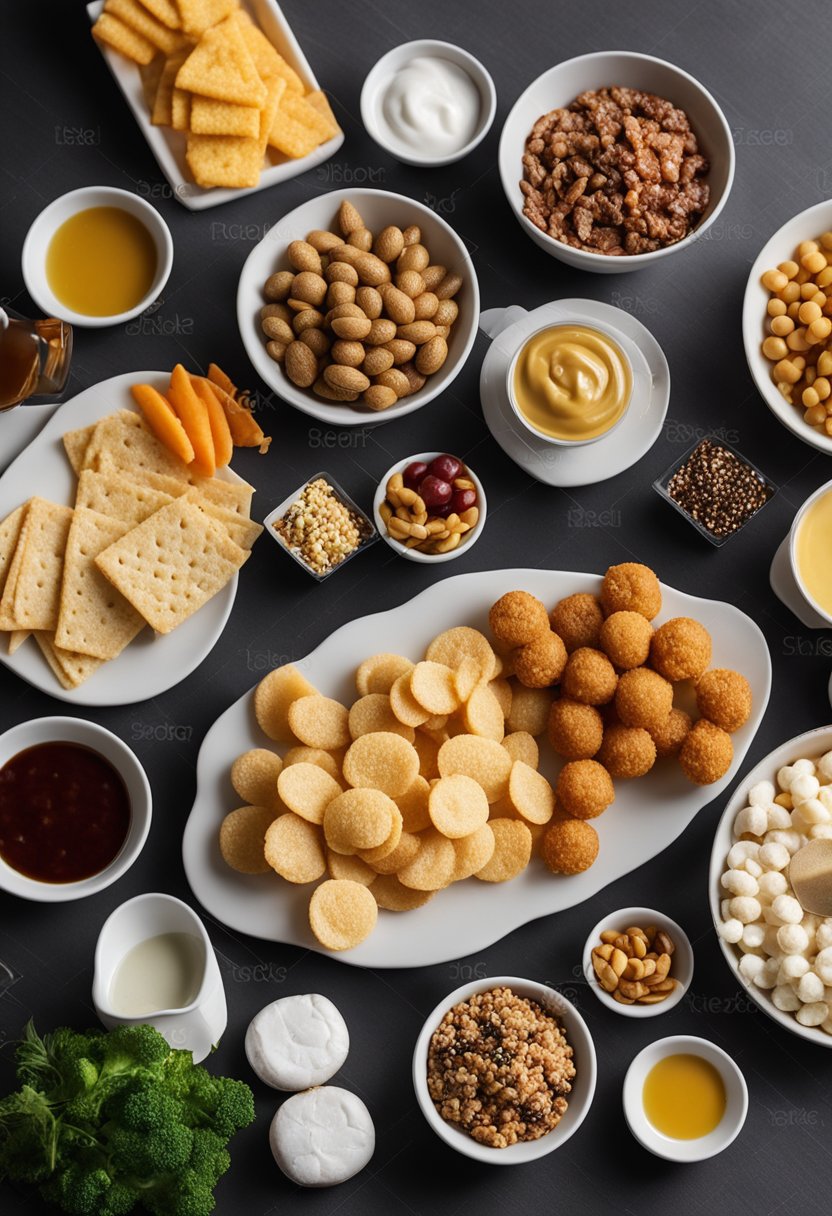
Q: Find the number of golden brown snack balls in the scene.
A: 15